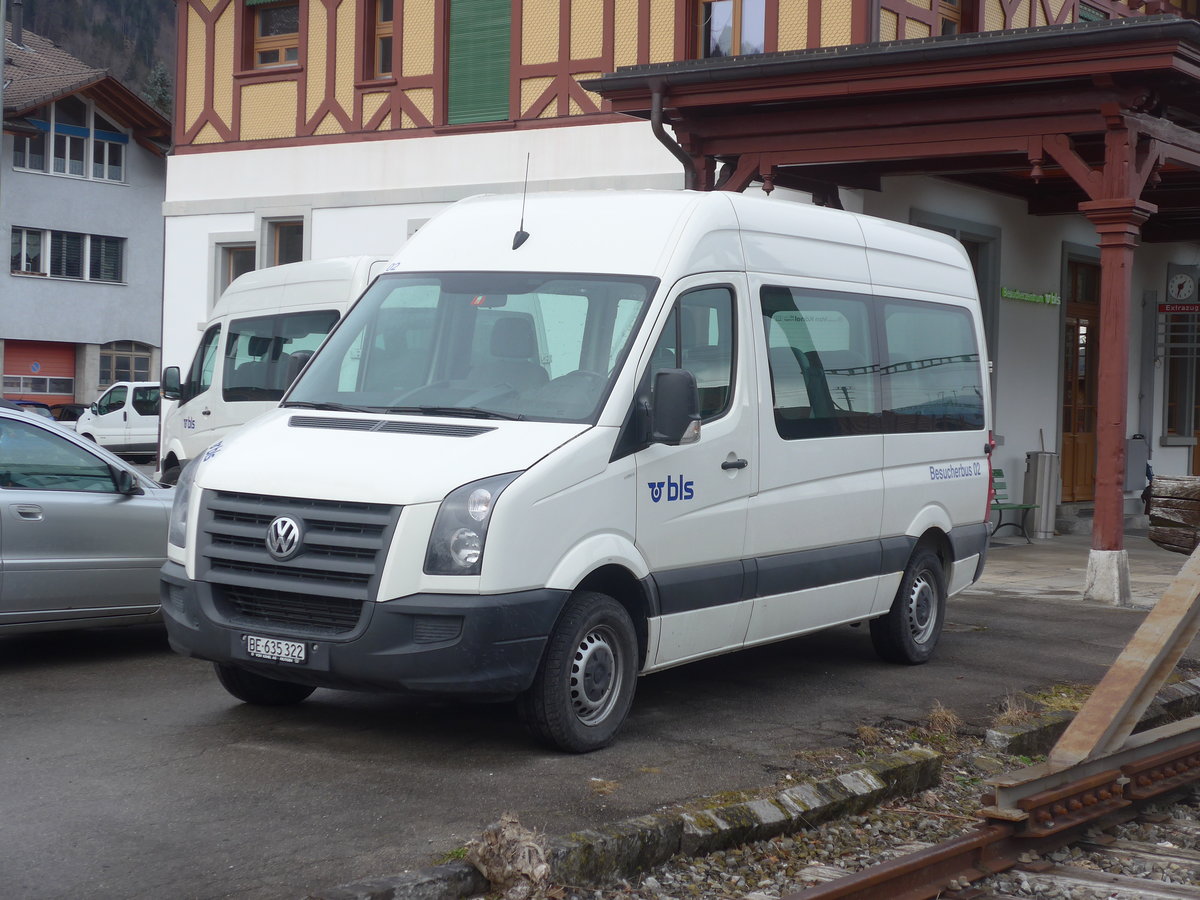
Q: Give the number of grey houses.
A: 1